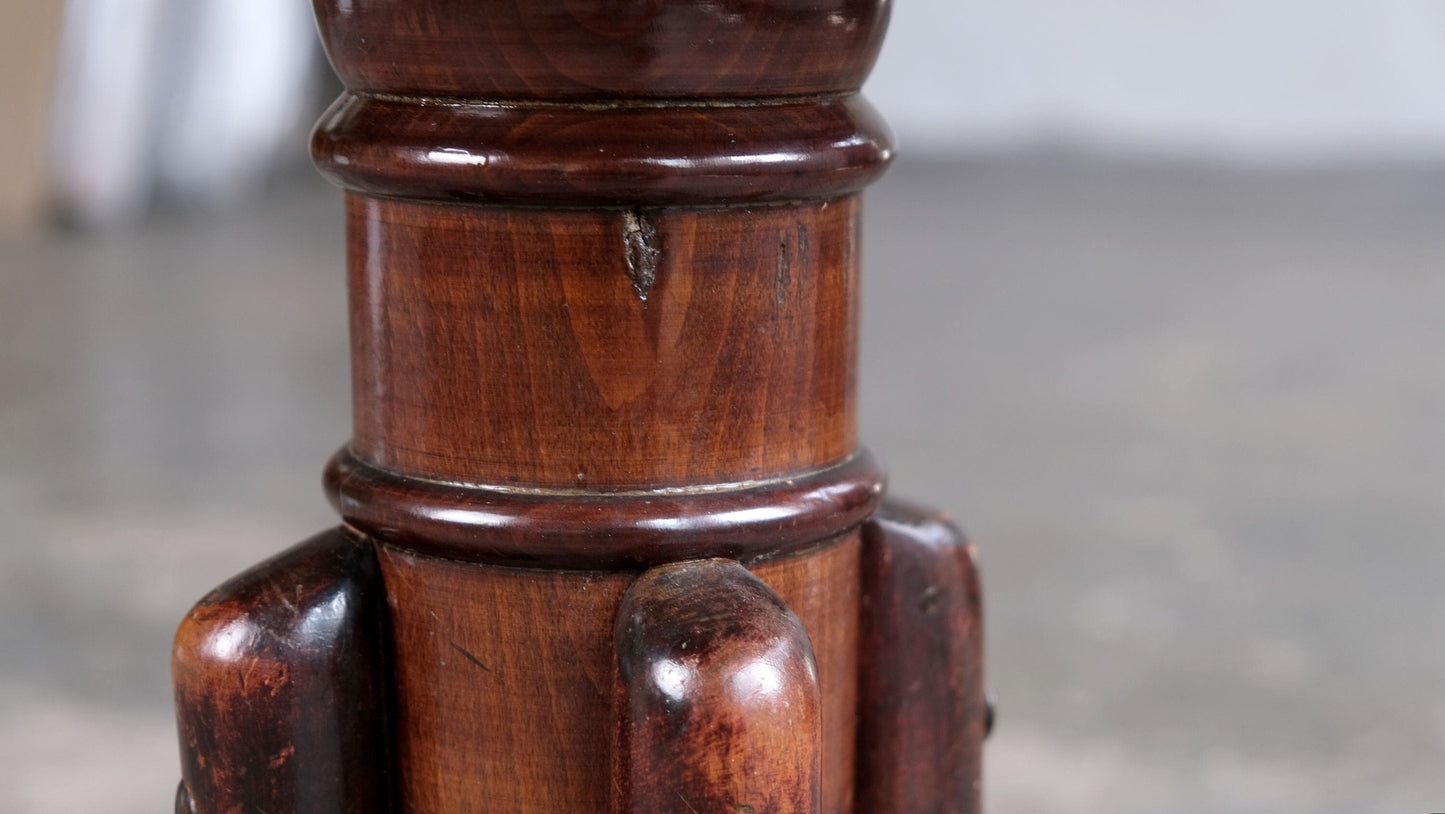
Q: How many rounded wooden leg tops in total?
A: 3